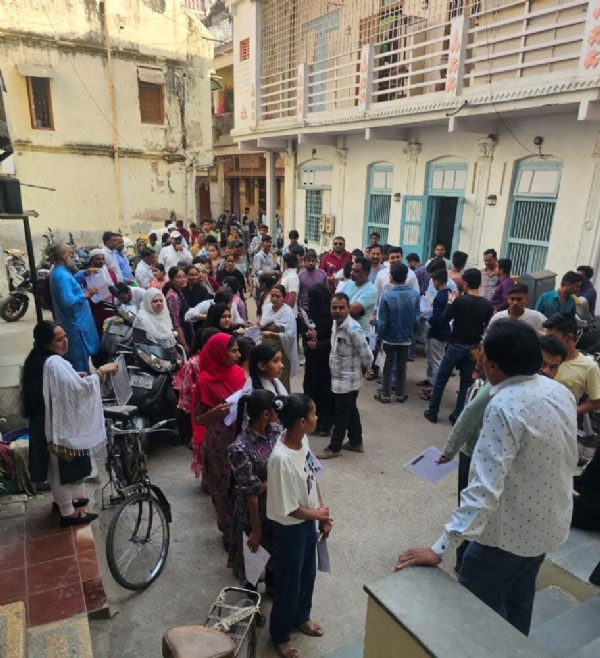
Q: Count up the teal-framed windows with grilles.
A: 3